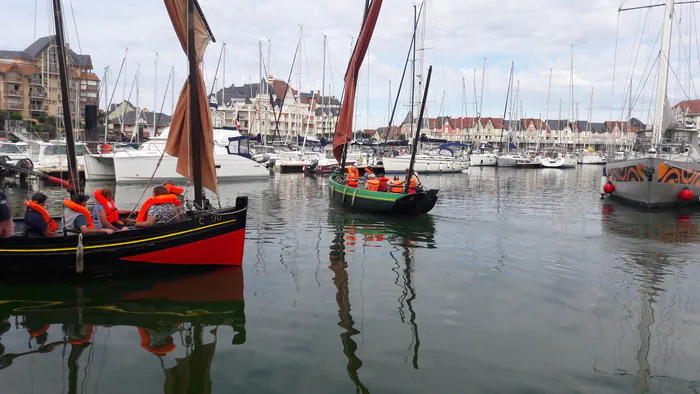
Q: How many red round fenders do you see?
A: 2